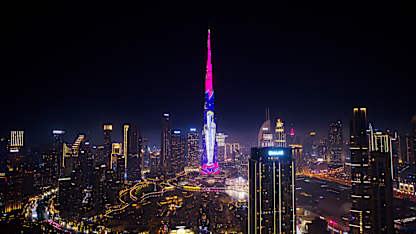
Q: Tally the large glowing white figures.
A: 1